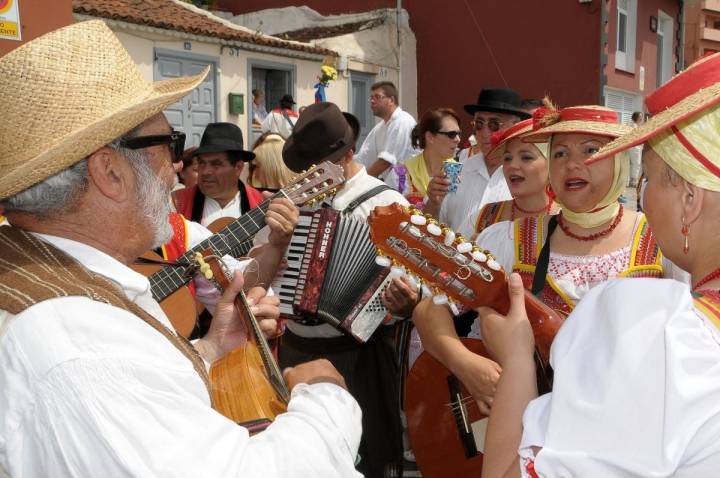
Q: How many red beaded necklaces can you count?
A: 3